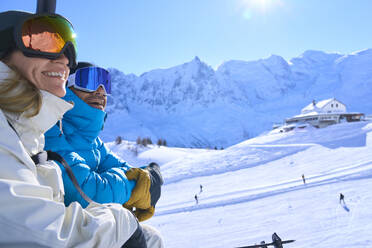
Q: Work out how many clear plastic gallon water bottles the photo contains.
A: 0